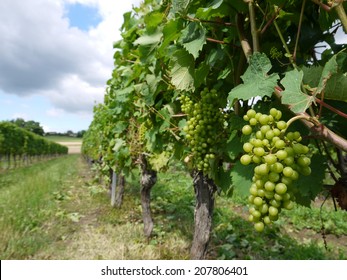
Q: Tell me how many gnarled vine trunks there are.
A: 3